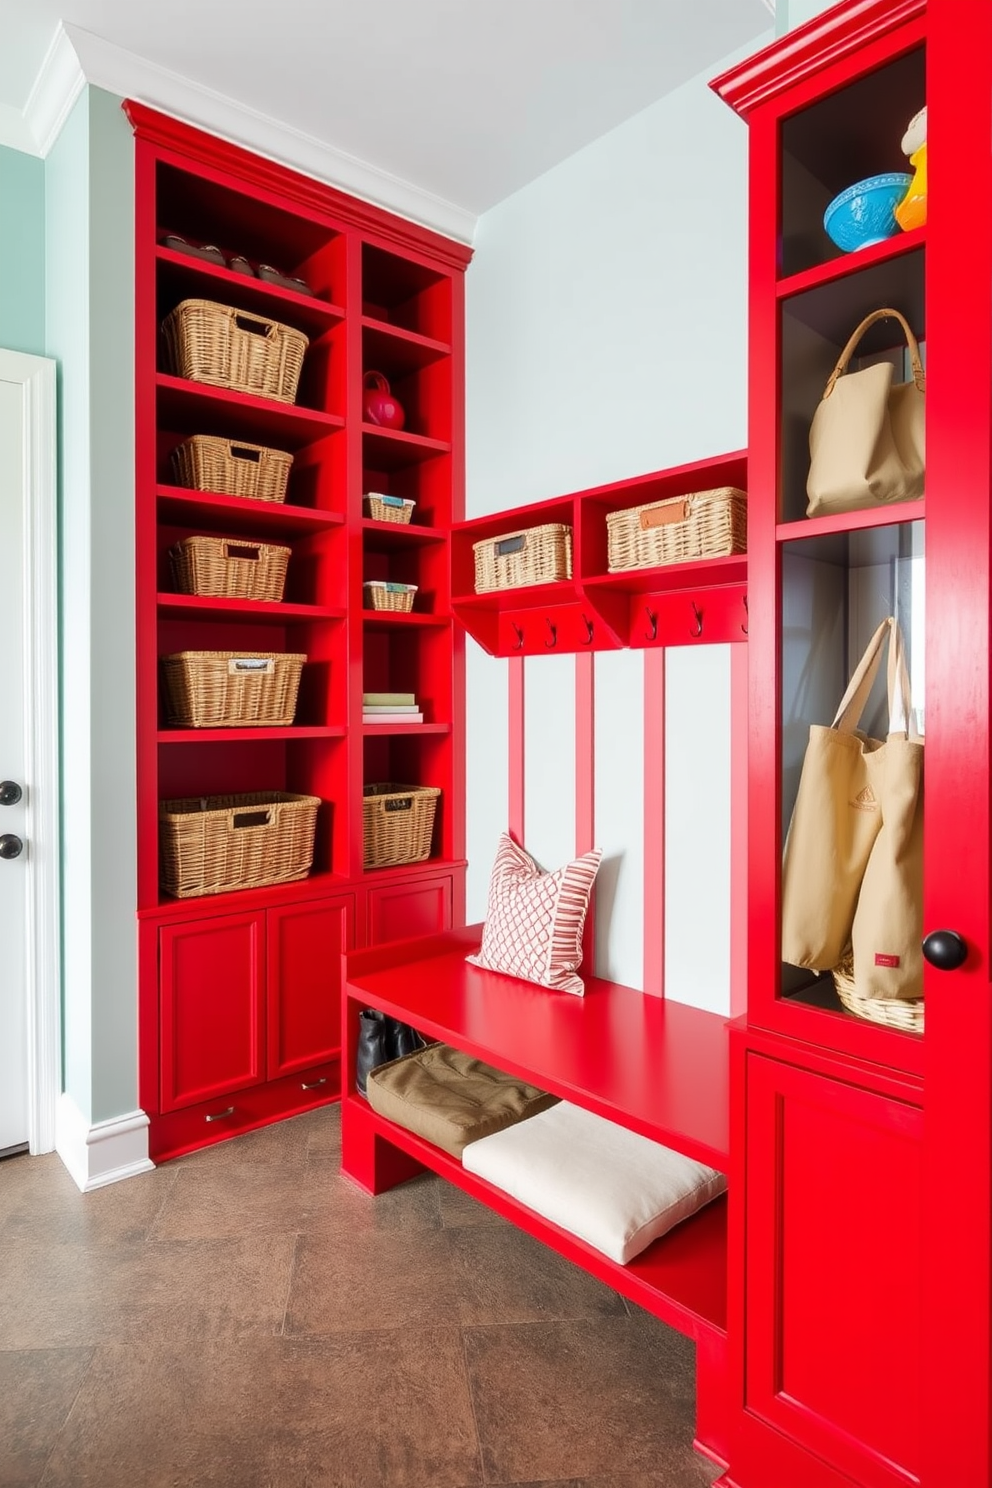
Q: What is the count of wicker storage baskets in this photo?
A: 11